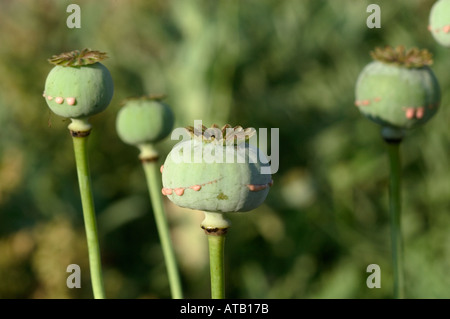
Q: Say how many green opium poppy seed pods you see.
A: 5